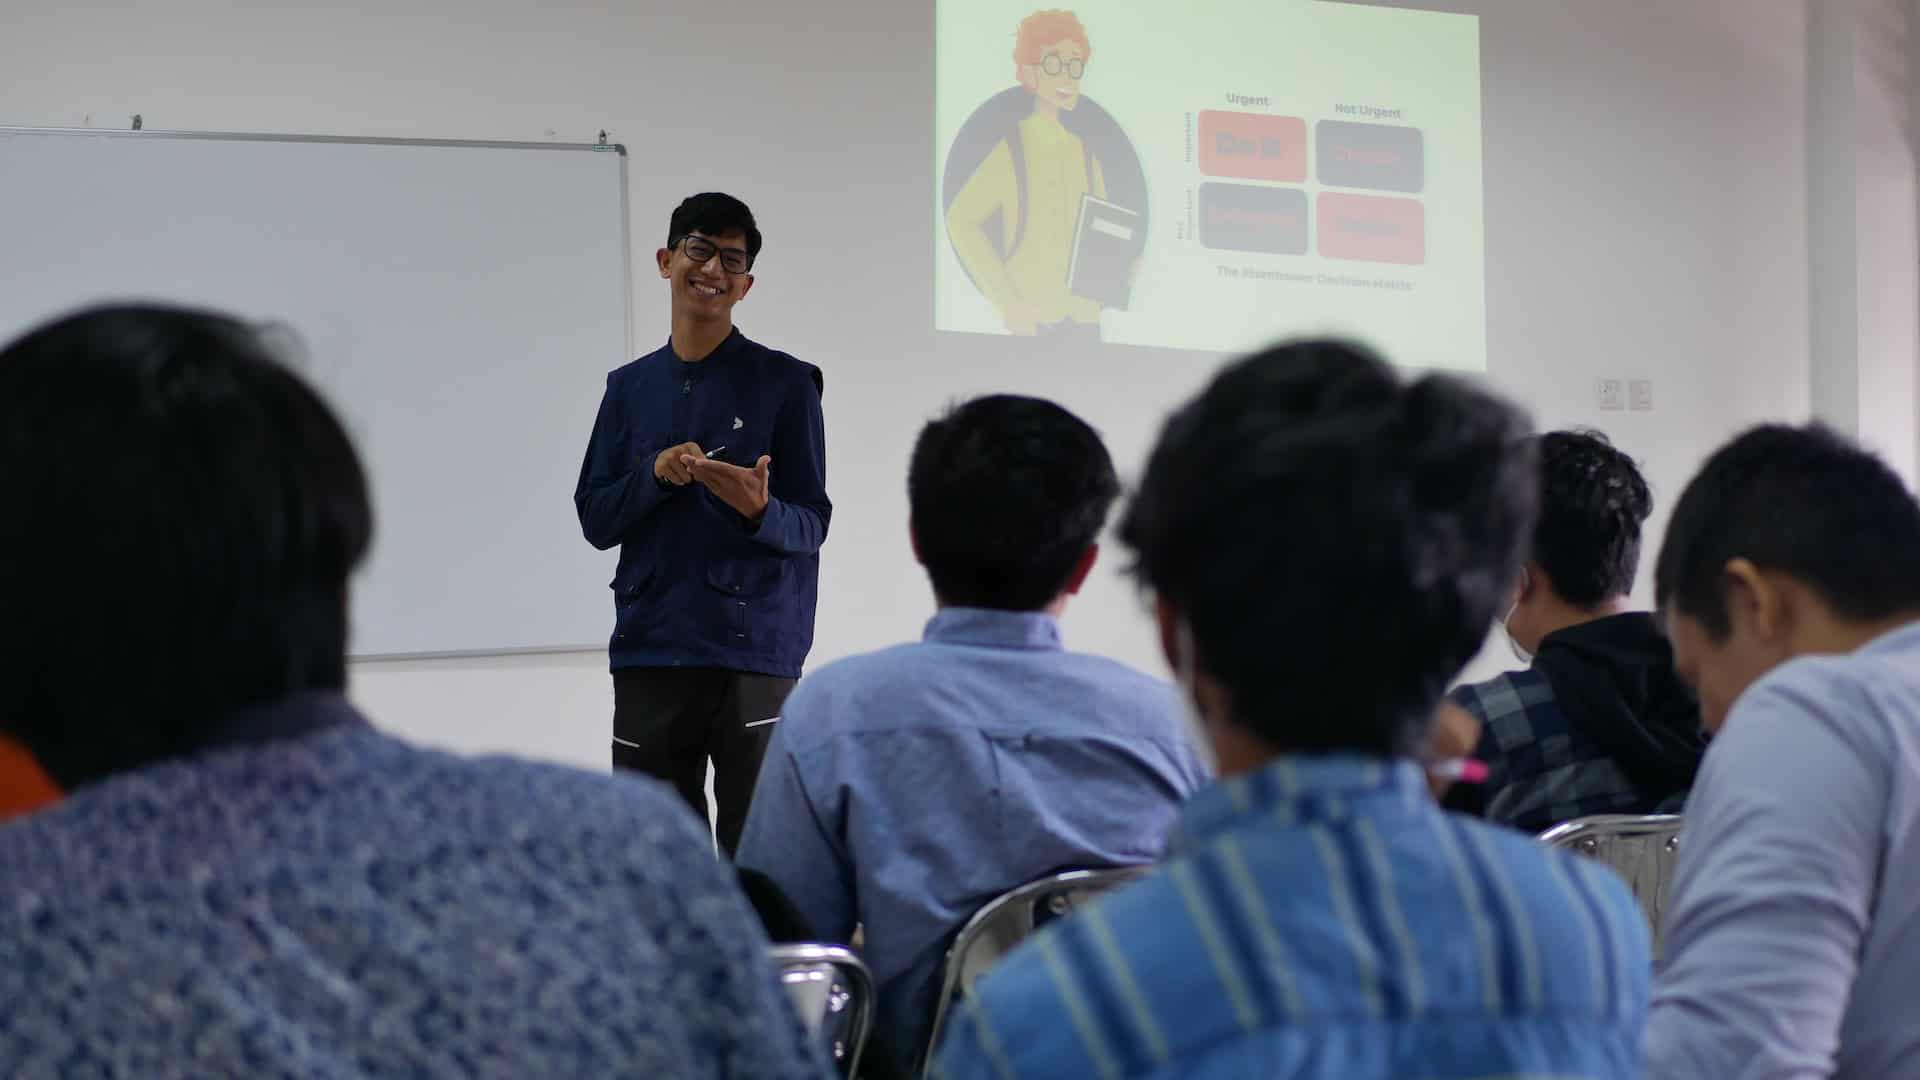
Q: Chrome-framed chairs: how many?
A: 3